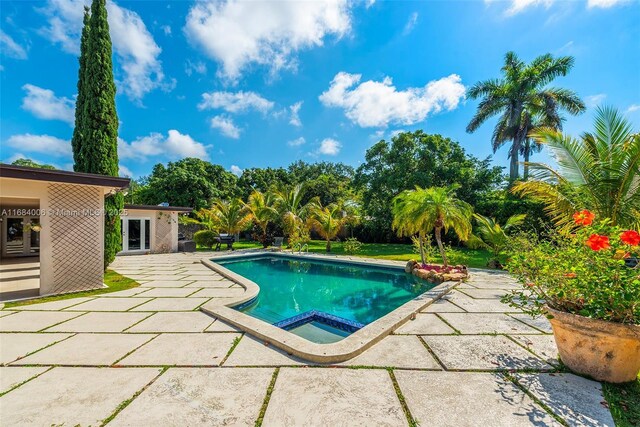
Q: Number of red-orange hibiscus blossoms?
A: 3